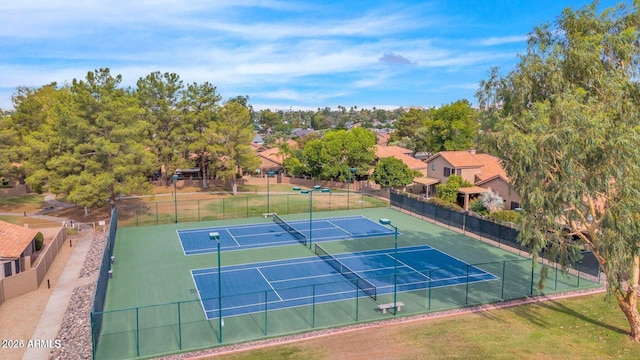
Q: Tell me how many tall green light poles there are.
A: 6